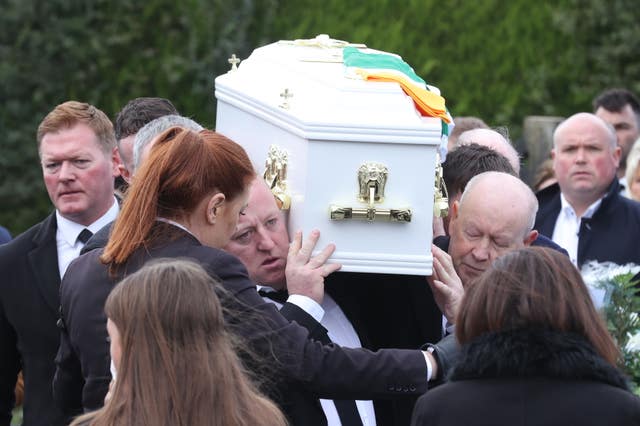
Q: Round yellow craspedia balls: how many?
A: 0